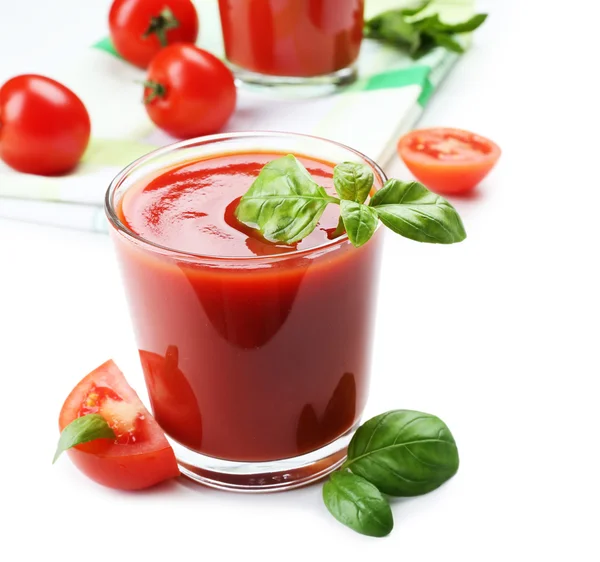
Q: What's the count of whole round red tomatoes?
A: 3